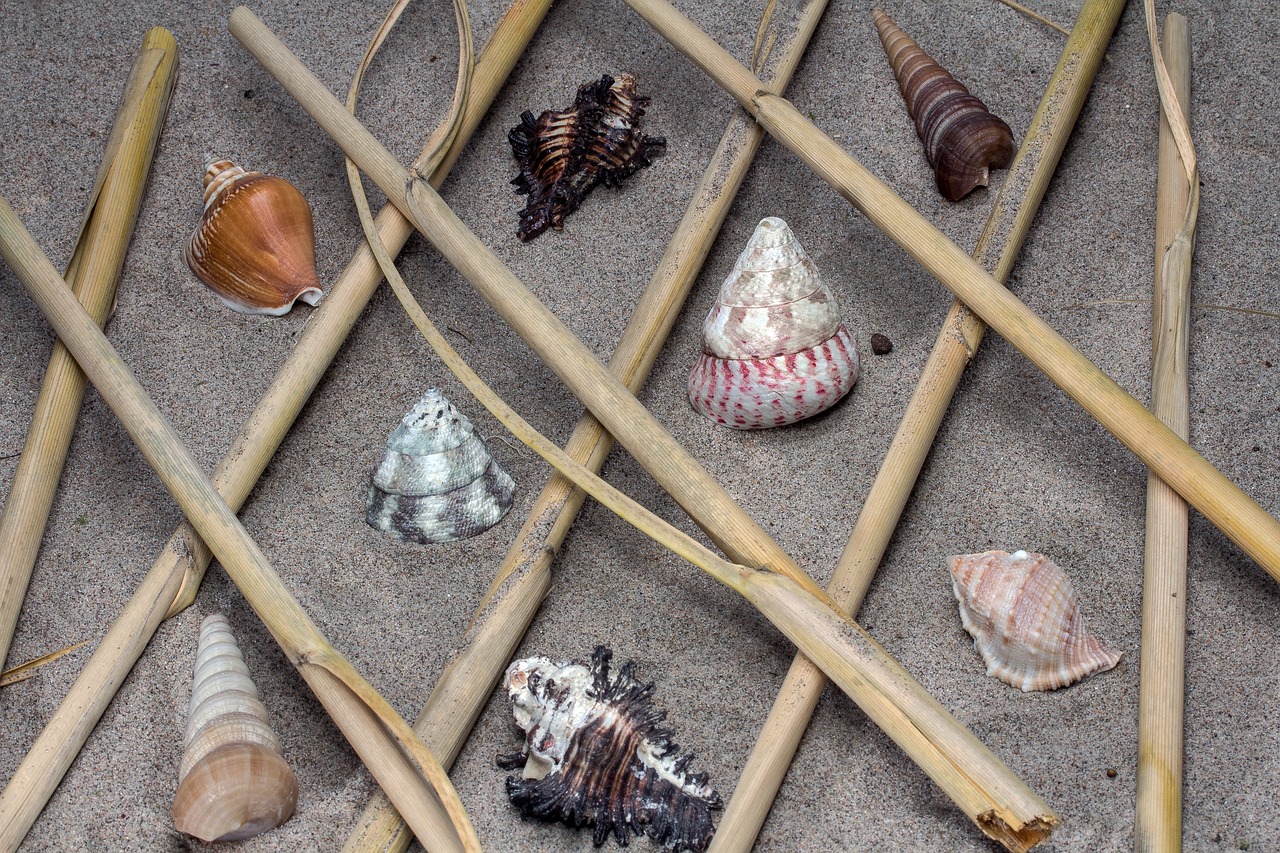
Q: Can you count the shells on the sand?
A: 8